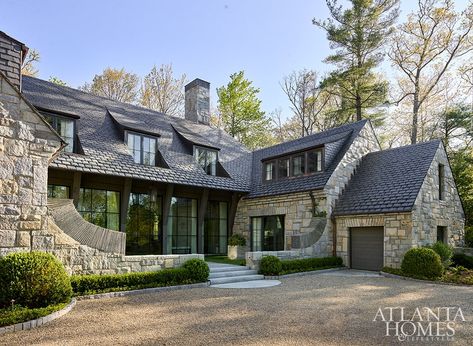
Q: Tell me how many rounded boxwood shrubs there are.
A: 4